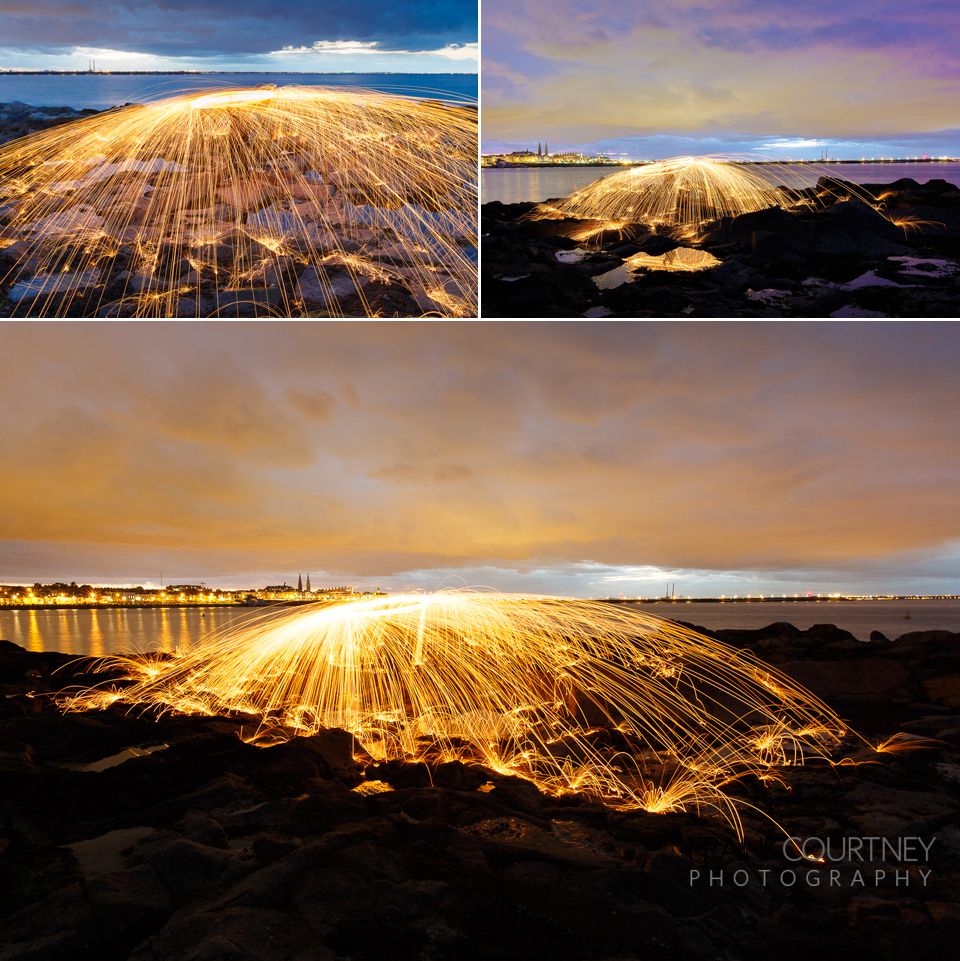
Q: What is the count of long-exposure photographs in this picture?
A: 3